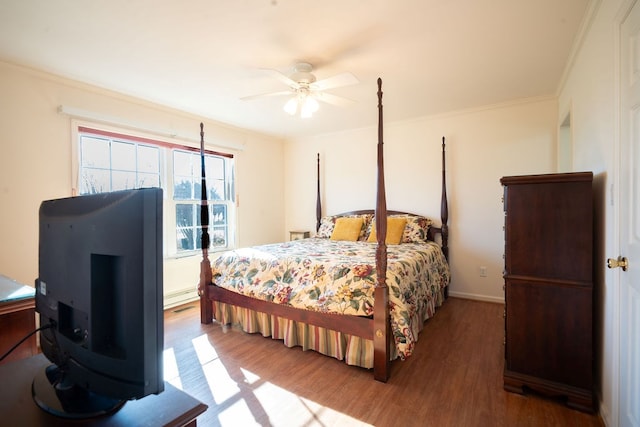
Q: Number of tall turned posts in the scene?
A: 4